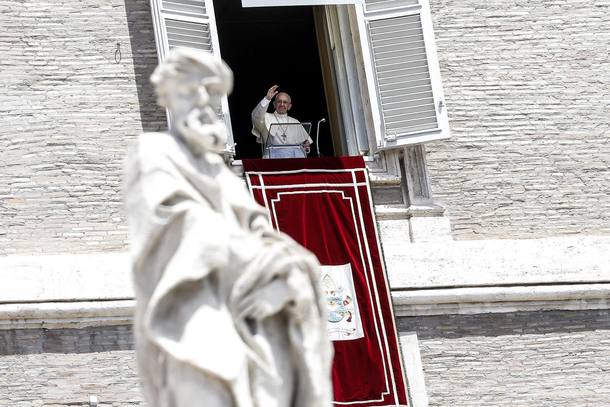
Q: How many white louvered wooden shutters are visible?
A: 2